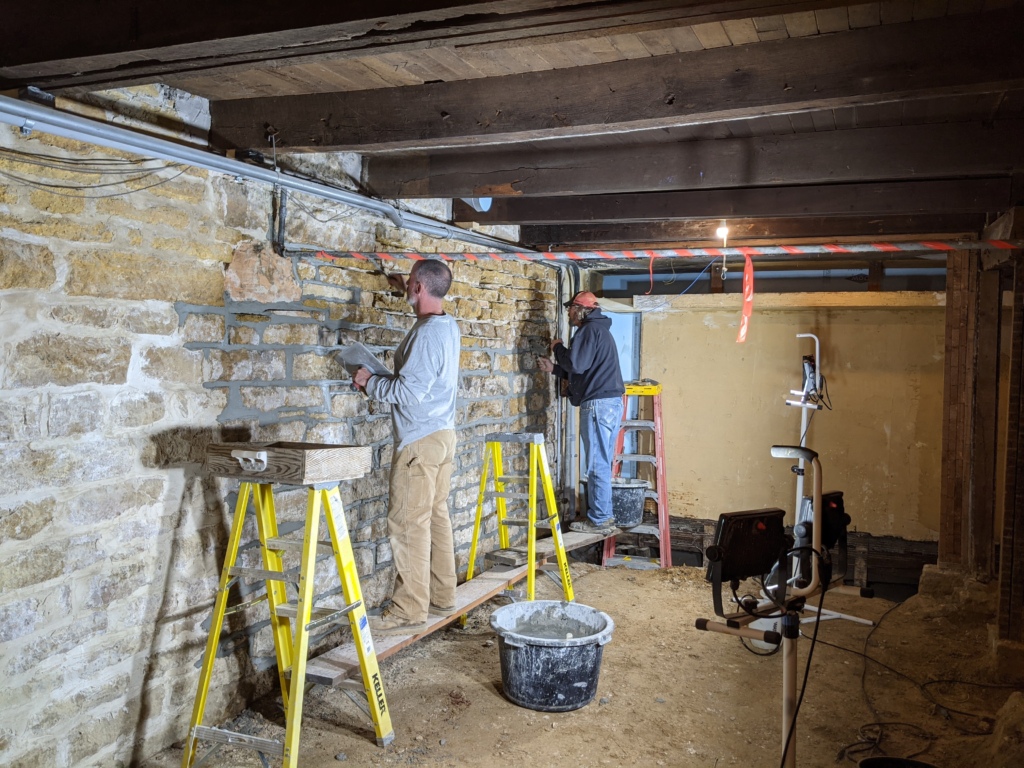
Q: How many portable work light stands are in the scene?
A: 2